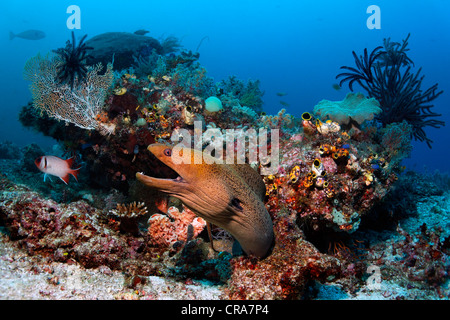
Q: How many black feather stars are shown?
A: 2